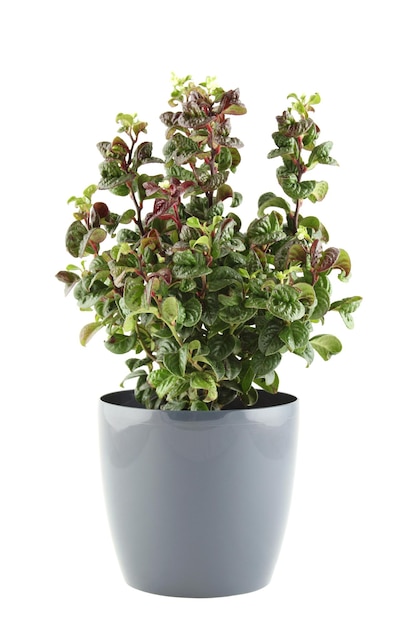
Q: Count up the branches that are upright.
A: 3